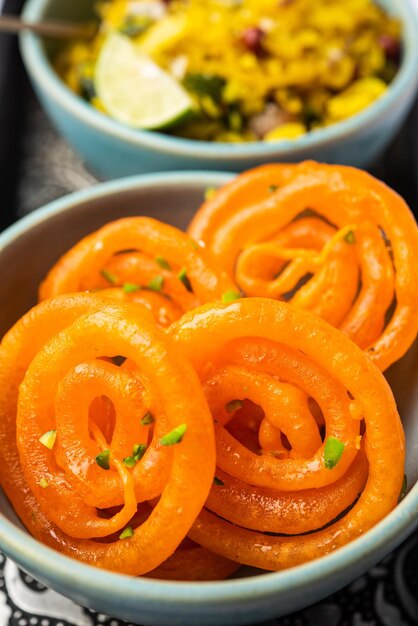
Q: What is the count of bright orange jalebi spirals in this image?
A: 4